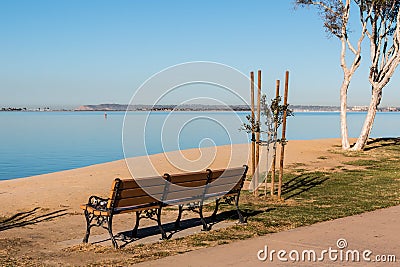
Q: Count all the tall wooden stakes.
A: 4